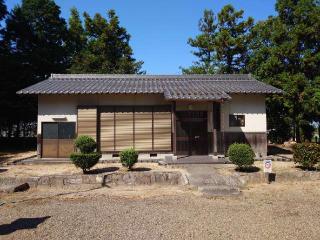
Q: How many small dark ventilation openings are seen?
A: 2